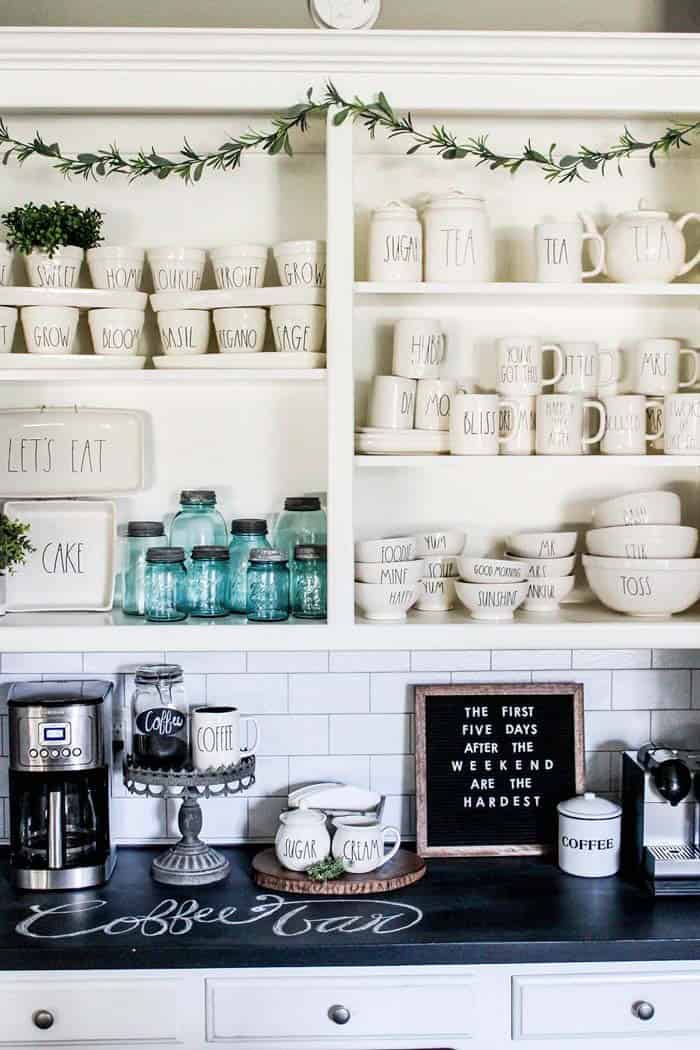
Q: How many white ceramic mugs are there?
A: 14